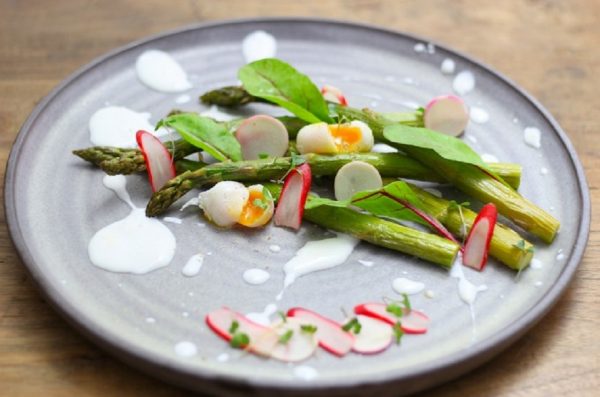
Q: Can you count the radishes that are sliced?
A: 12